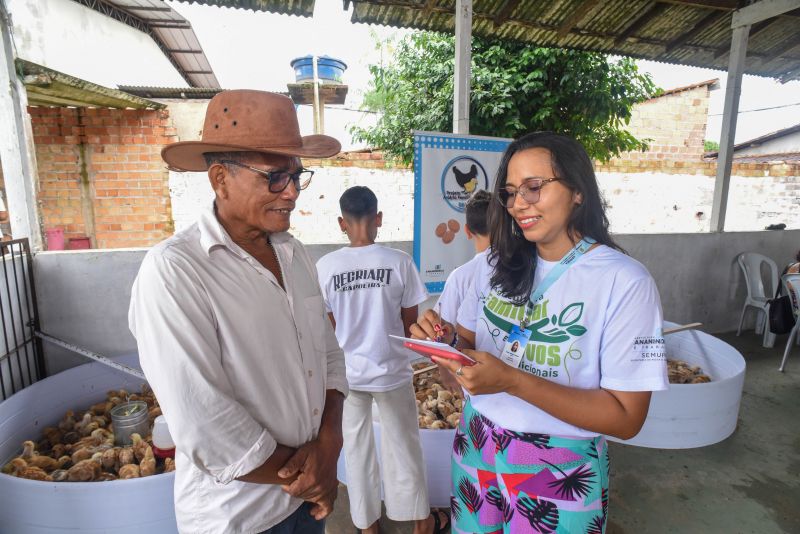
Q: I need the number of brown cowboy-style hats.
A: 1